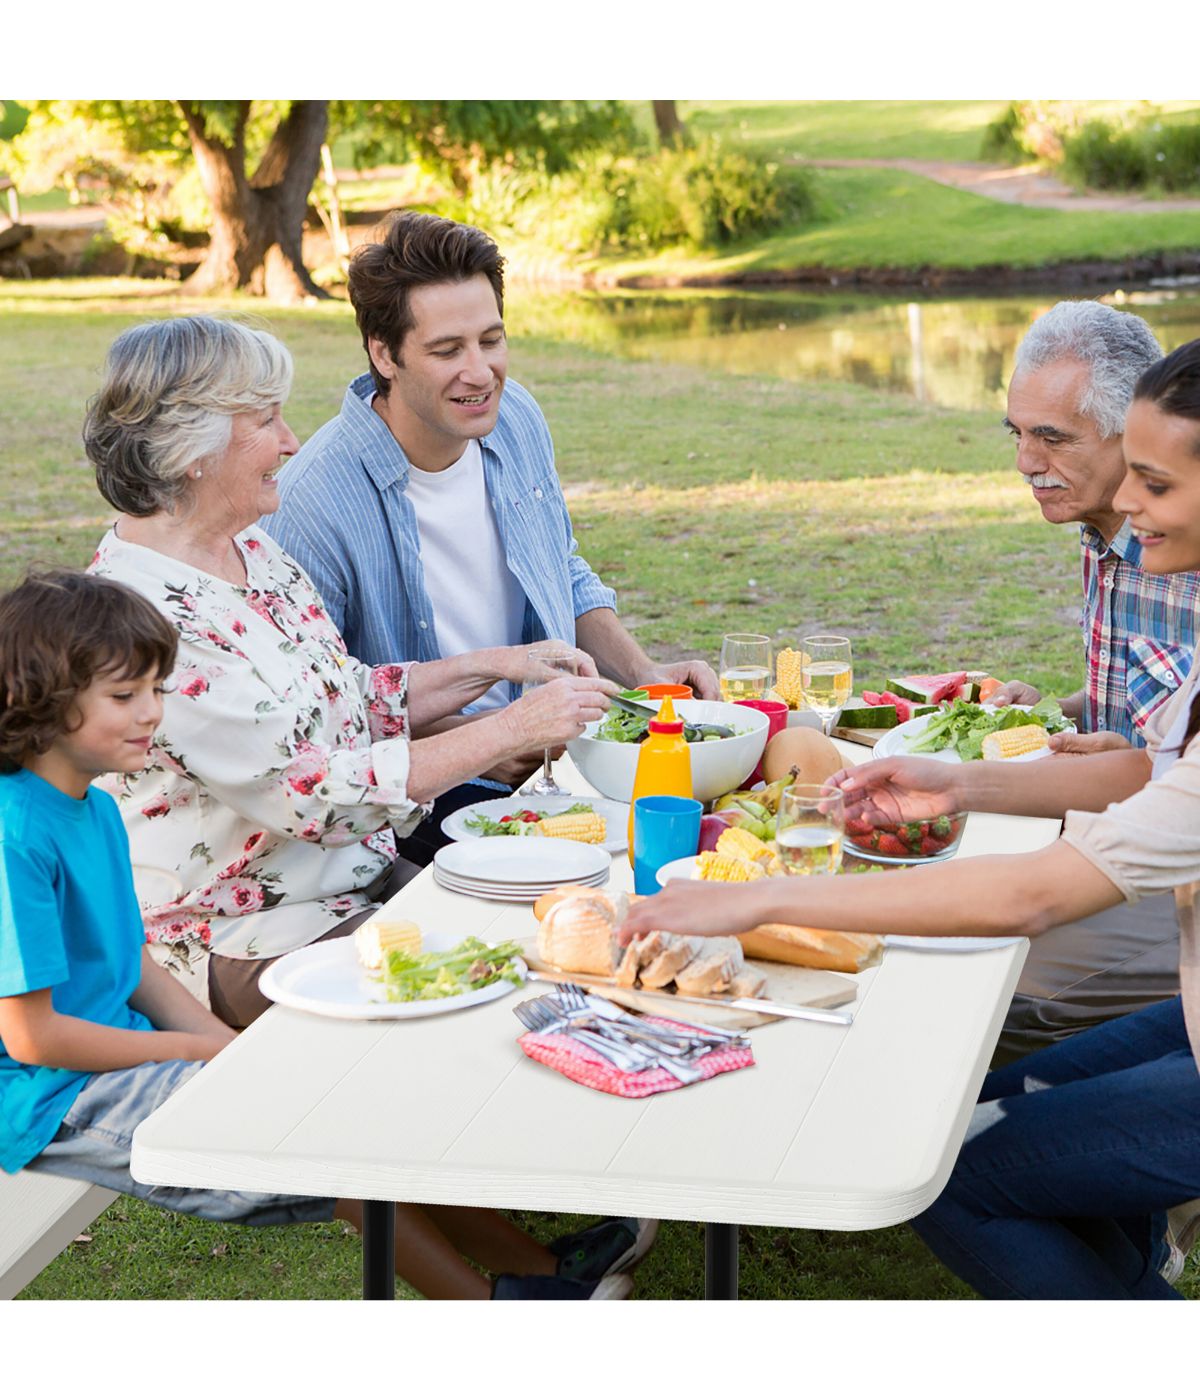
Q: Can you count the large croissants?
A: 0